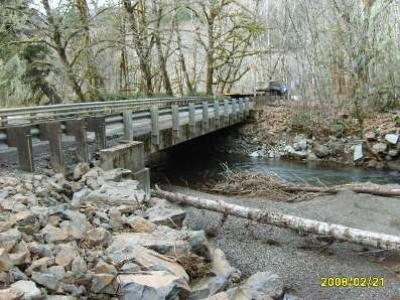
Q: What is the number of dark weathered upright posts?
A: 4